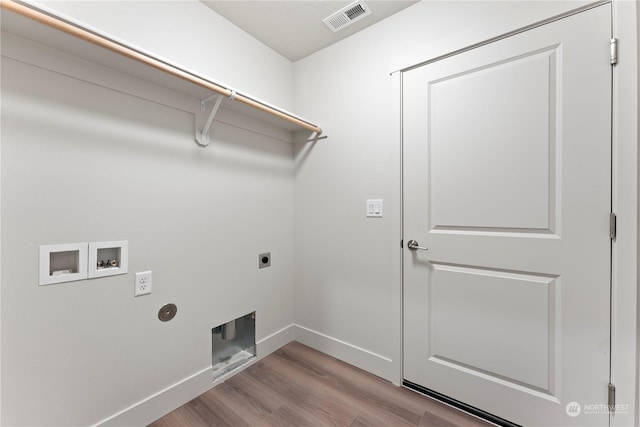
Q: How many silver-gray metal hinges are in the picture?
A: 3